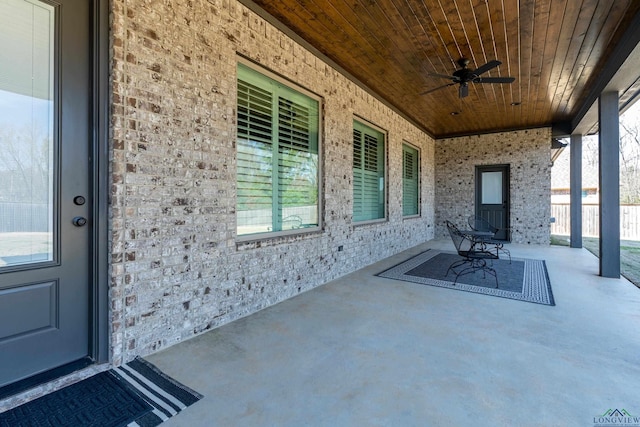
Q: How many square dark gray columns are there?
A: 2